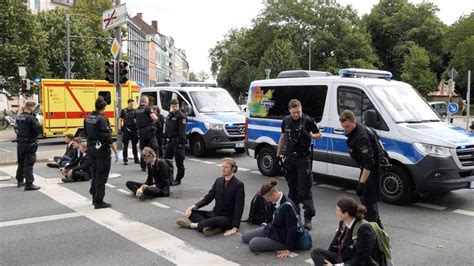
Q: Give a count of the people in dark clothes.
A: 15